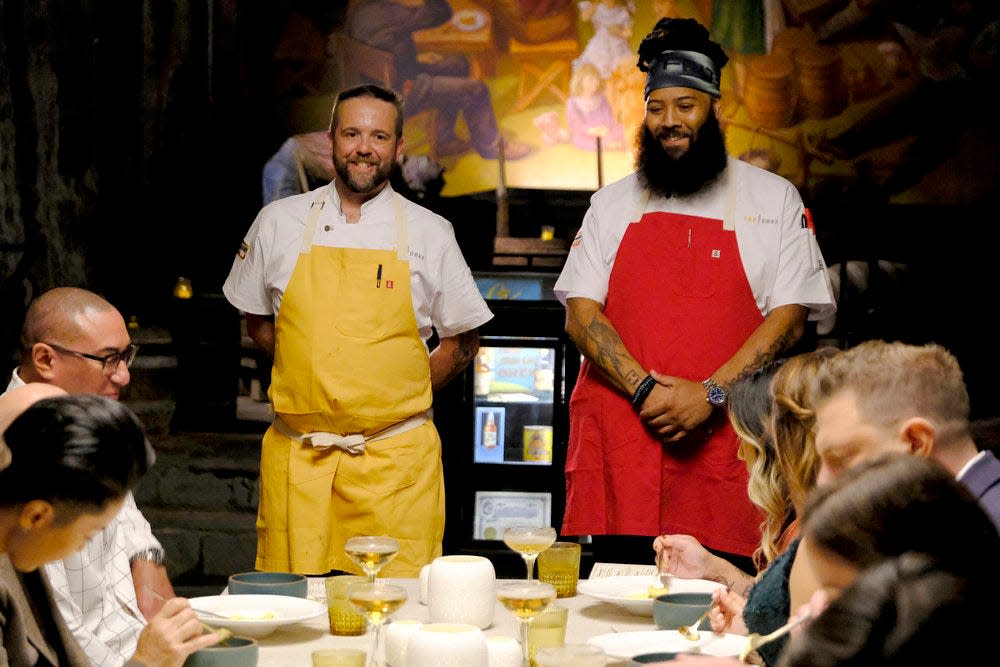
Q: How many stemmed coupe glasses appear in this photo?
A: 4